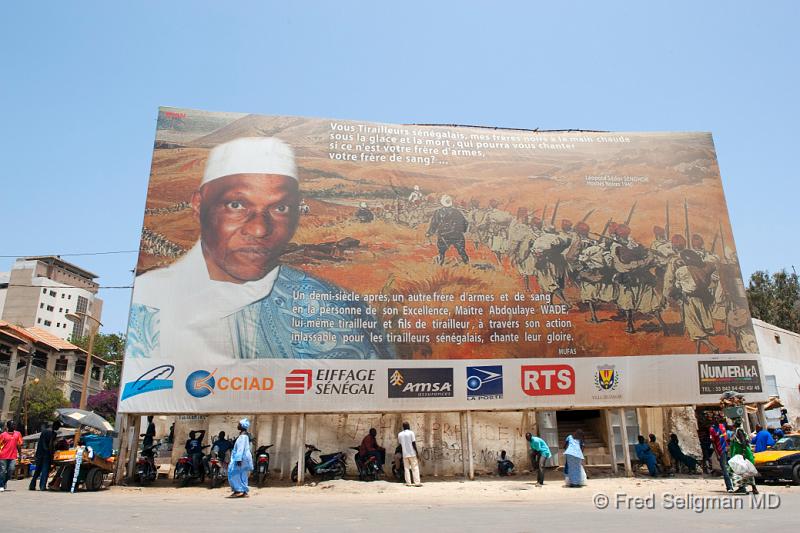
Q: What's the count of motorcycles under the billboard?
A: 7